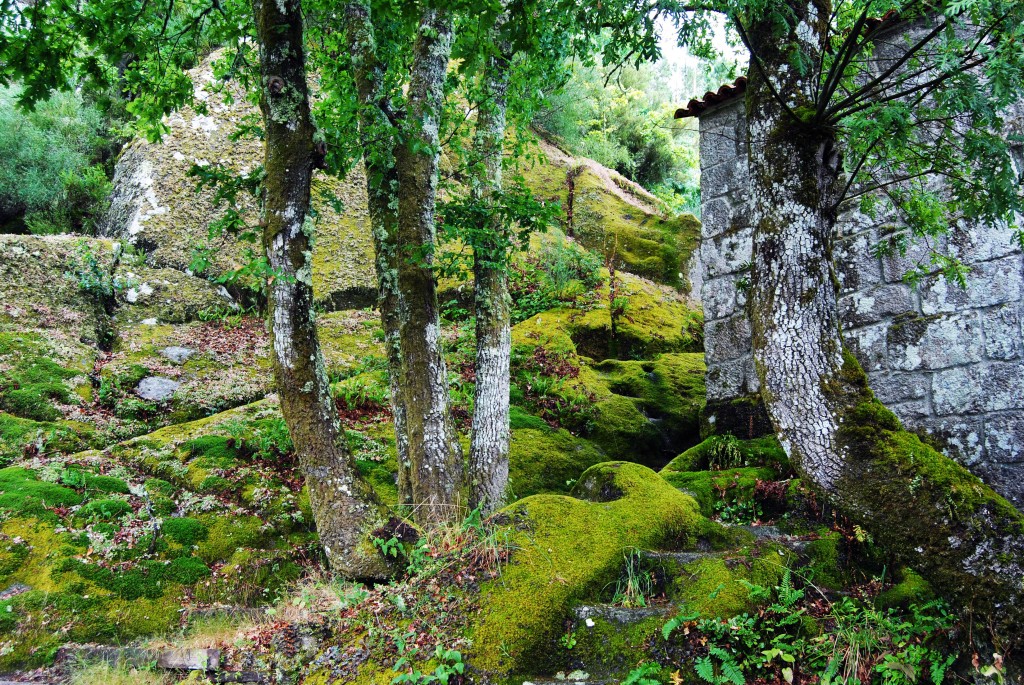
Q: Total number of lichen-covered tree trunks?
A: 5